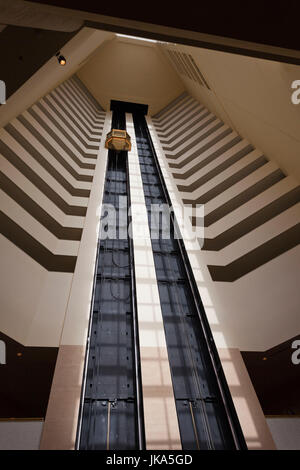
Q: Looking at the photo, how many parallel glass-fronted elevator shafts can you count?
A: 2